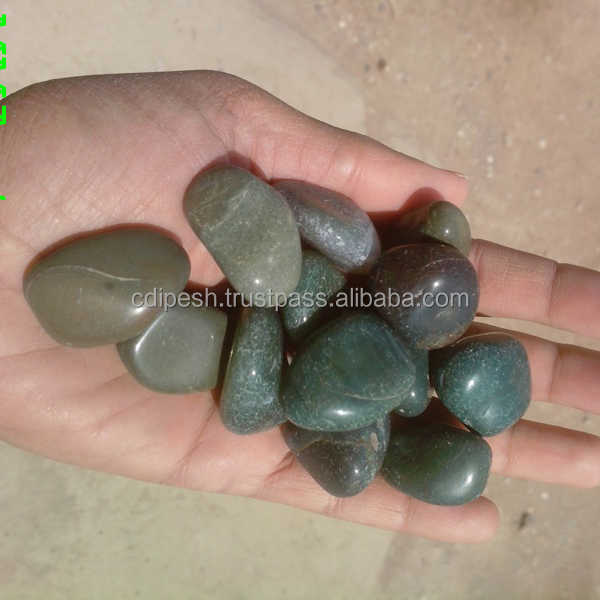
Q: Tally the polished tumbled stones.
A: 13